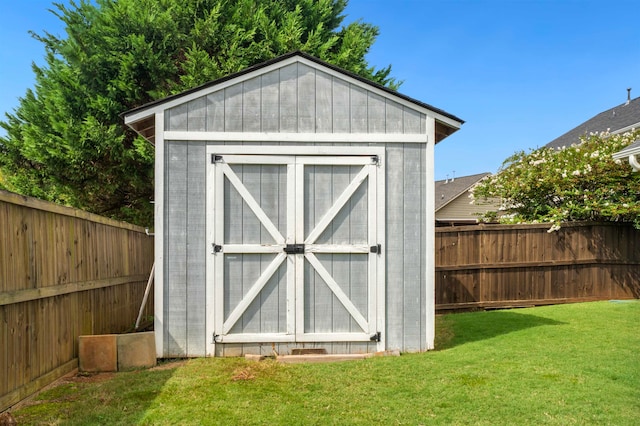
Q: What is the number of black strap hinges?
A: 6